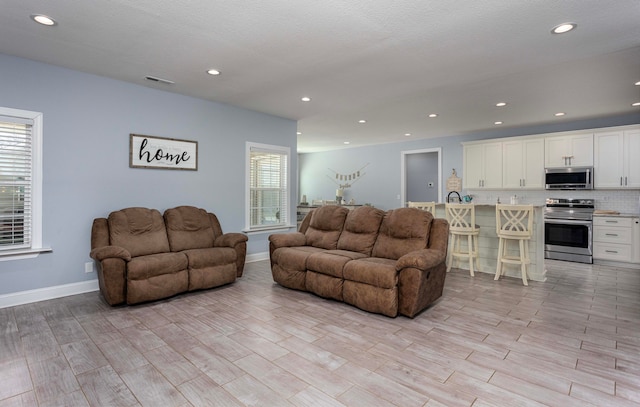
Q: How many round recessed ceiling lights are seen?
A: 14